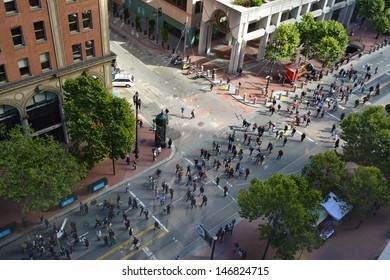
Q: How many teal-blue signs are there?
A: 3